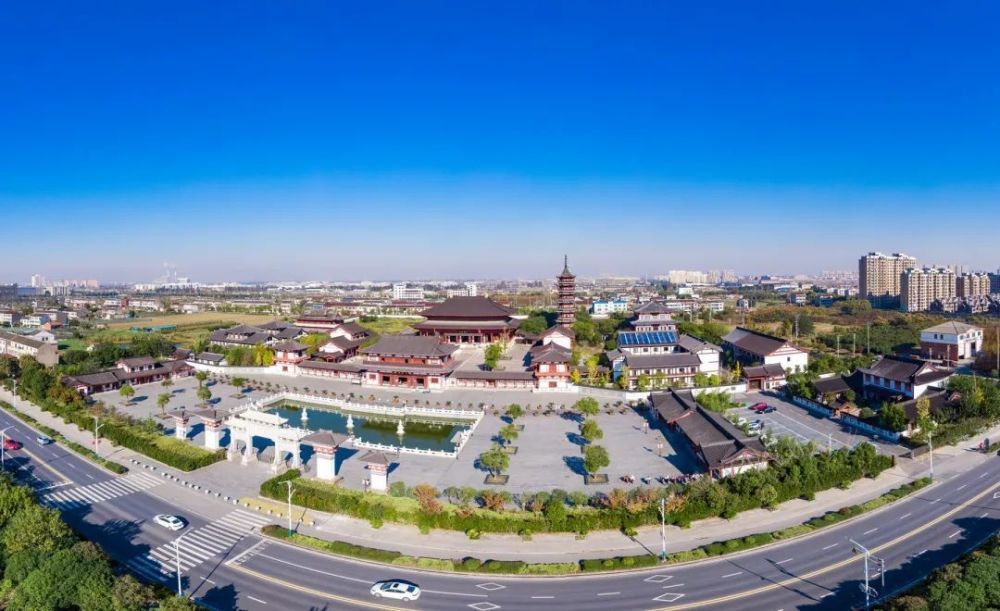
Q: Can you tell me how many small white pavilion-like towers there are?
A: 4